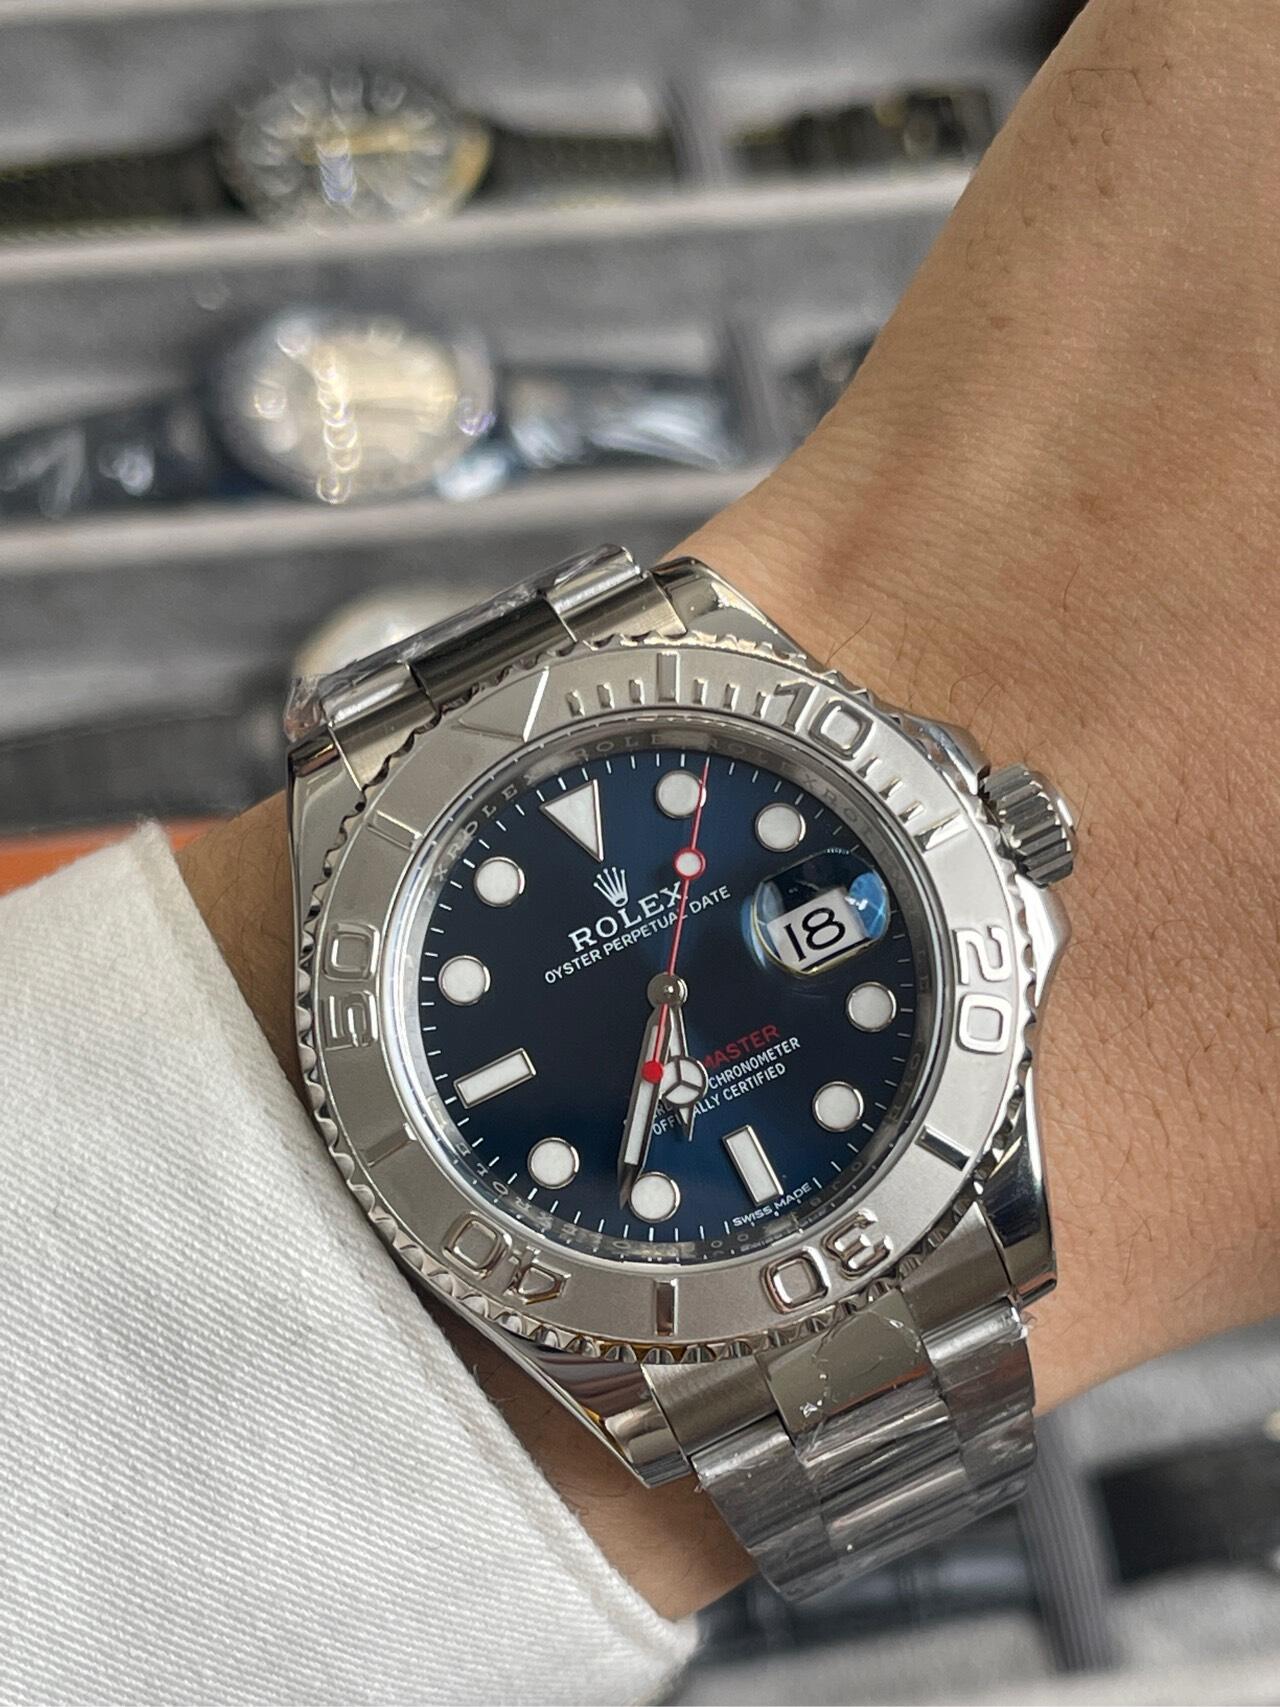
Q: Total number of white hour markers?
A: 11